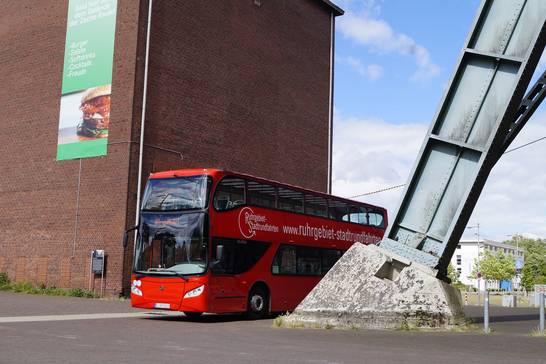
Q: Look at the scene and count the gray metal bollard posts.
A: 2